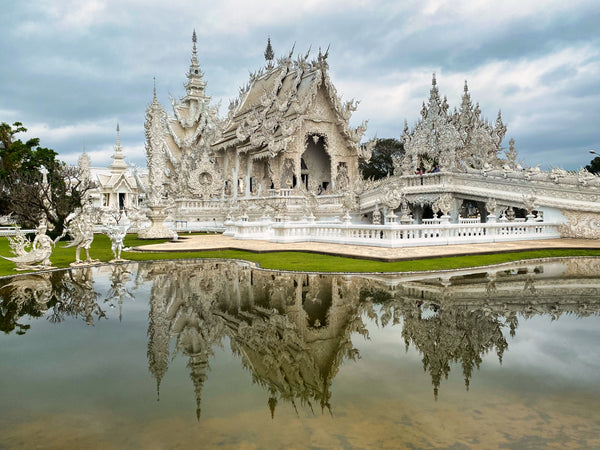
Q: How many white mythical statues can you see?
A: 3